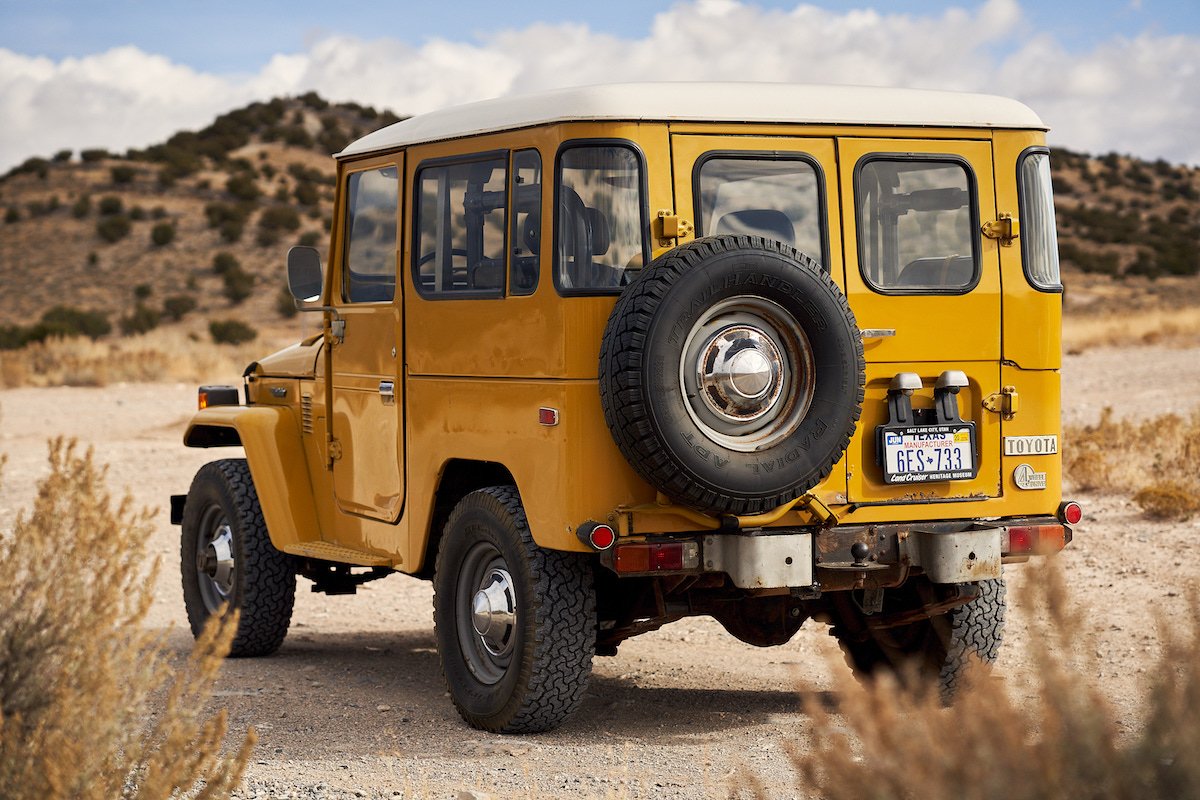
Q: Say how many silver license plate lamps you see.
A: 2